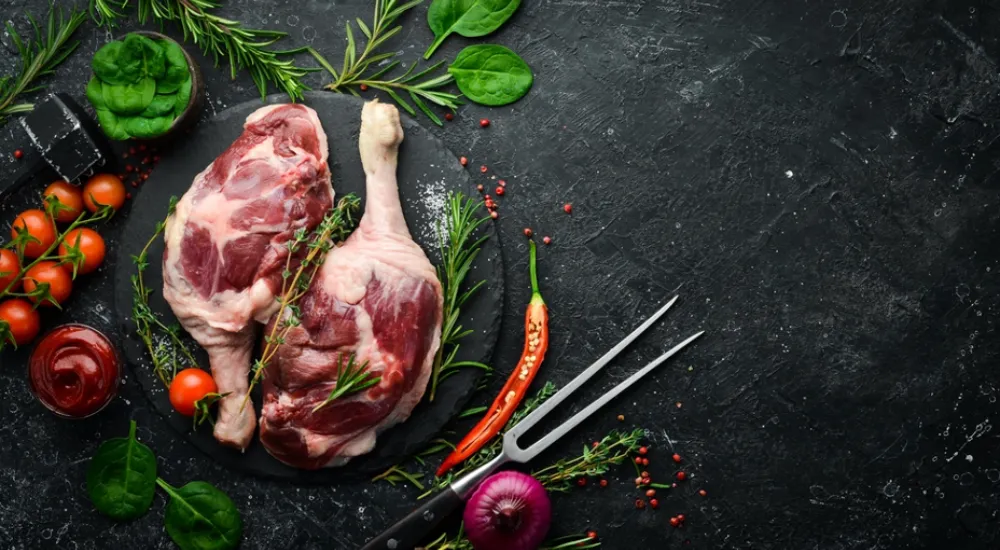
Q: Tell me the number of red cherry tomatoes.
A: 8